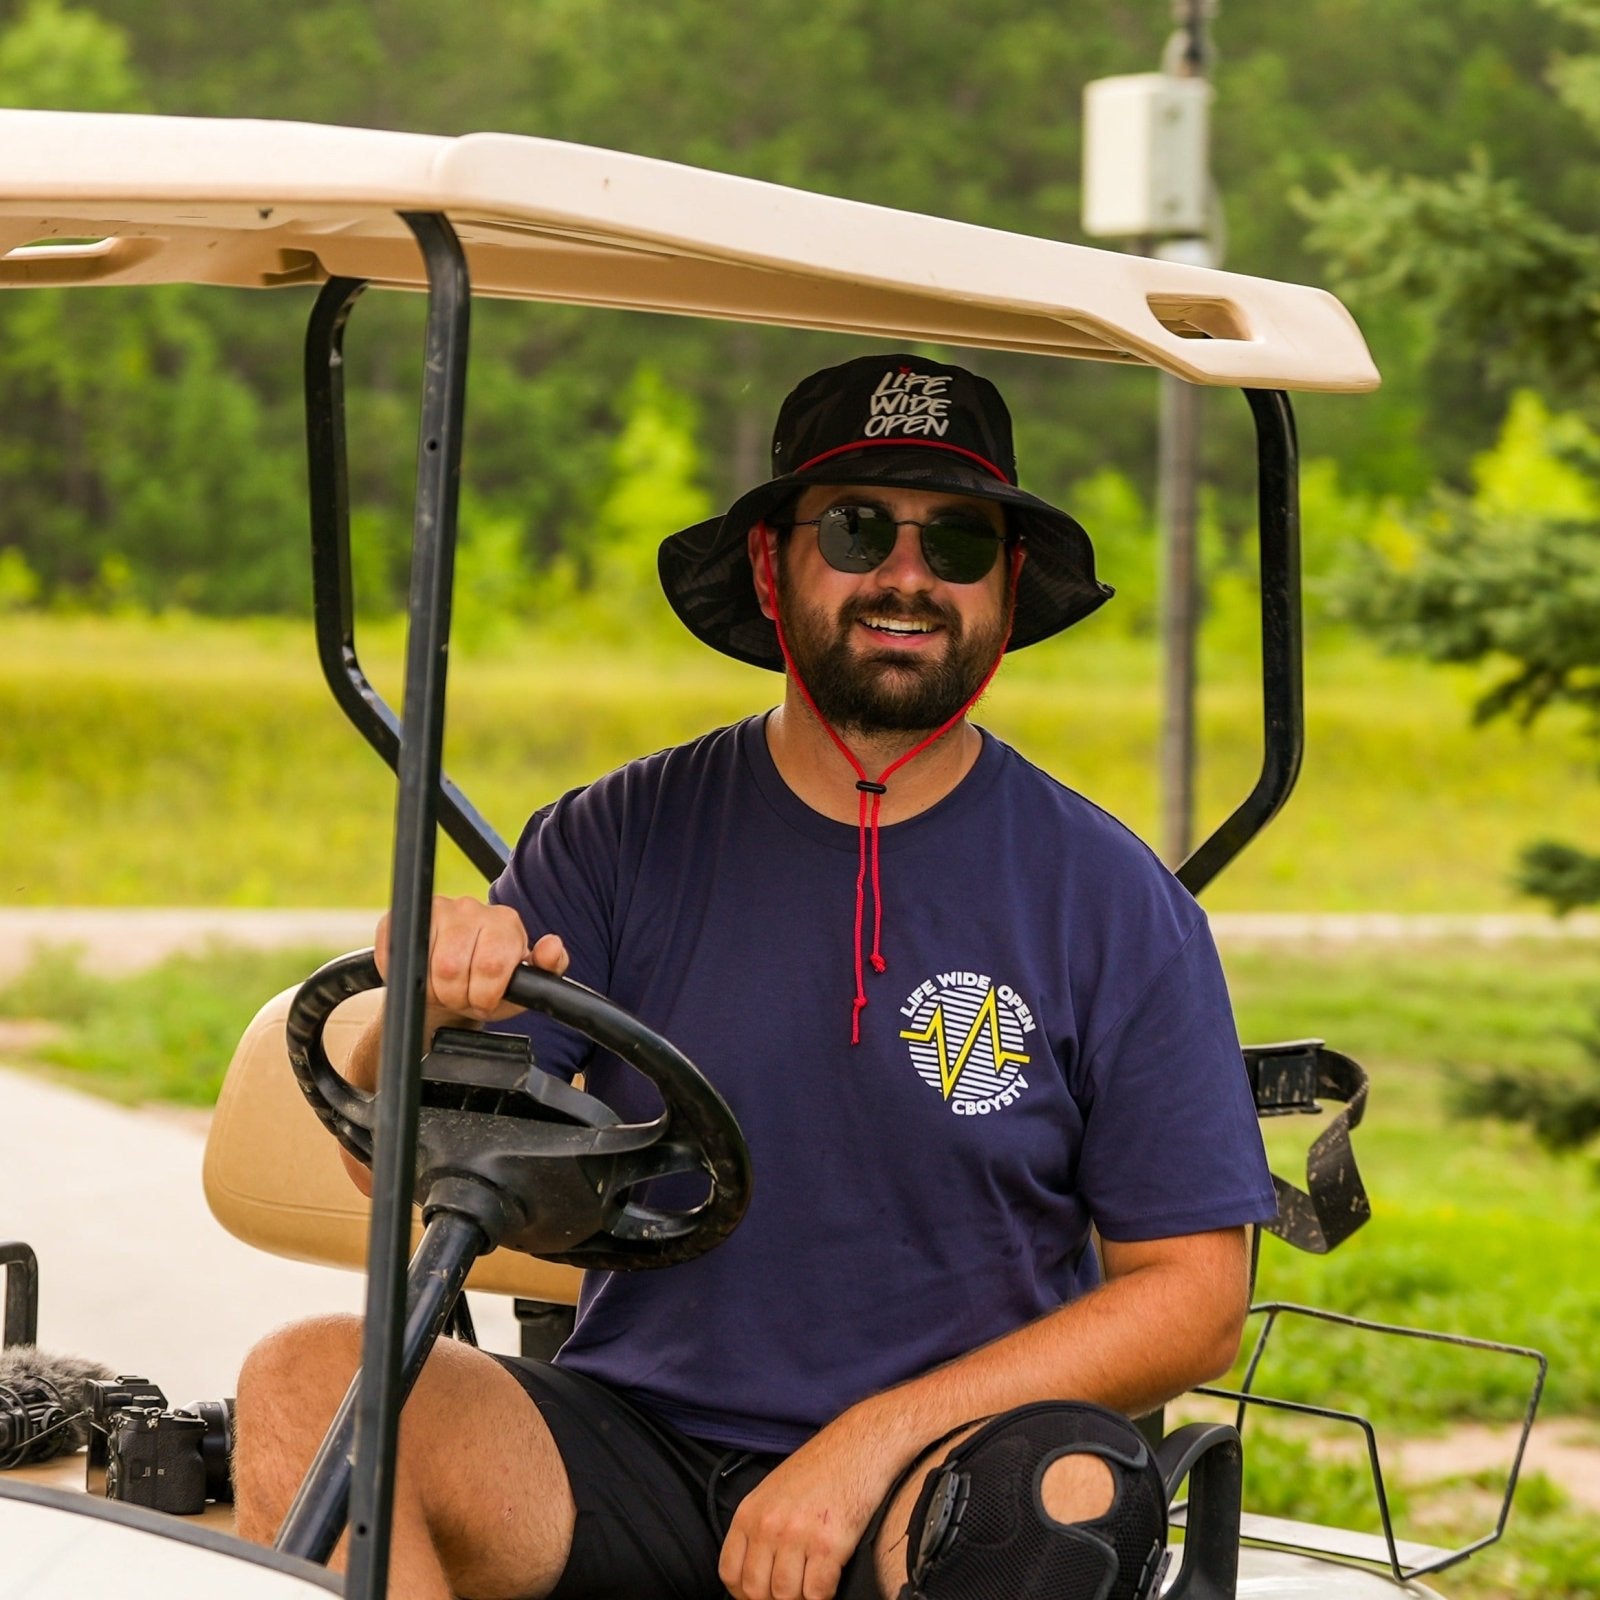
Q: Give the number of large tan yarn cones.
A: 0